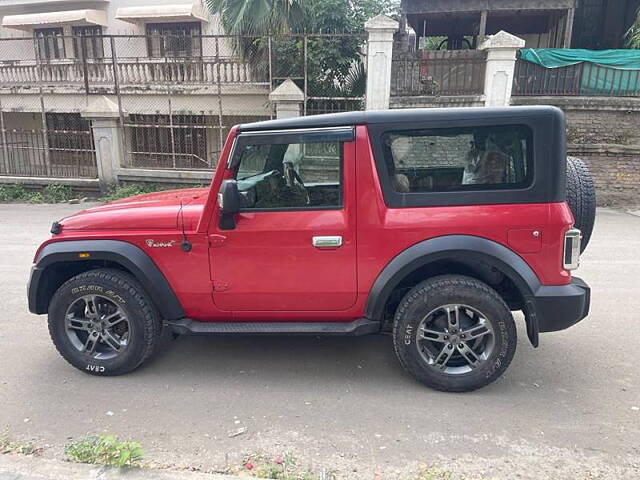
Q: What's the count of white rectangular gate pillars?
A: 4